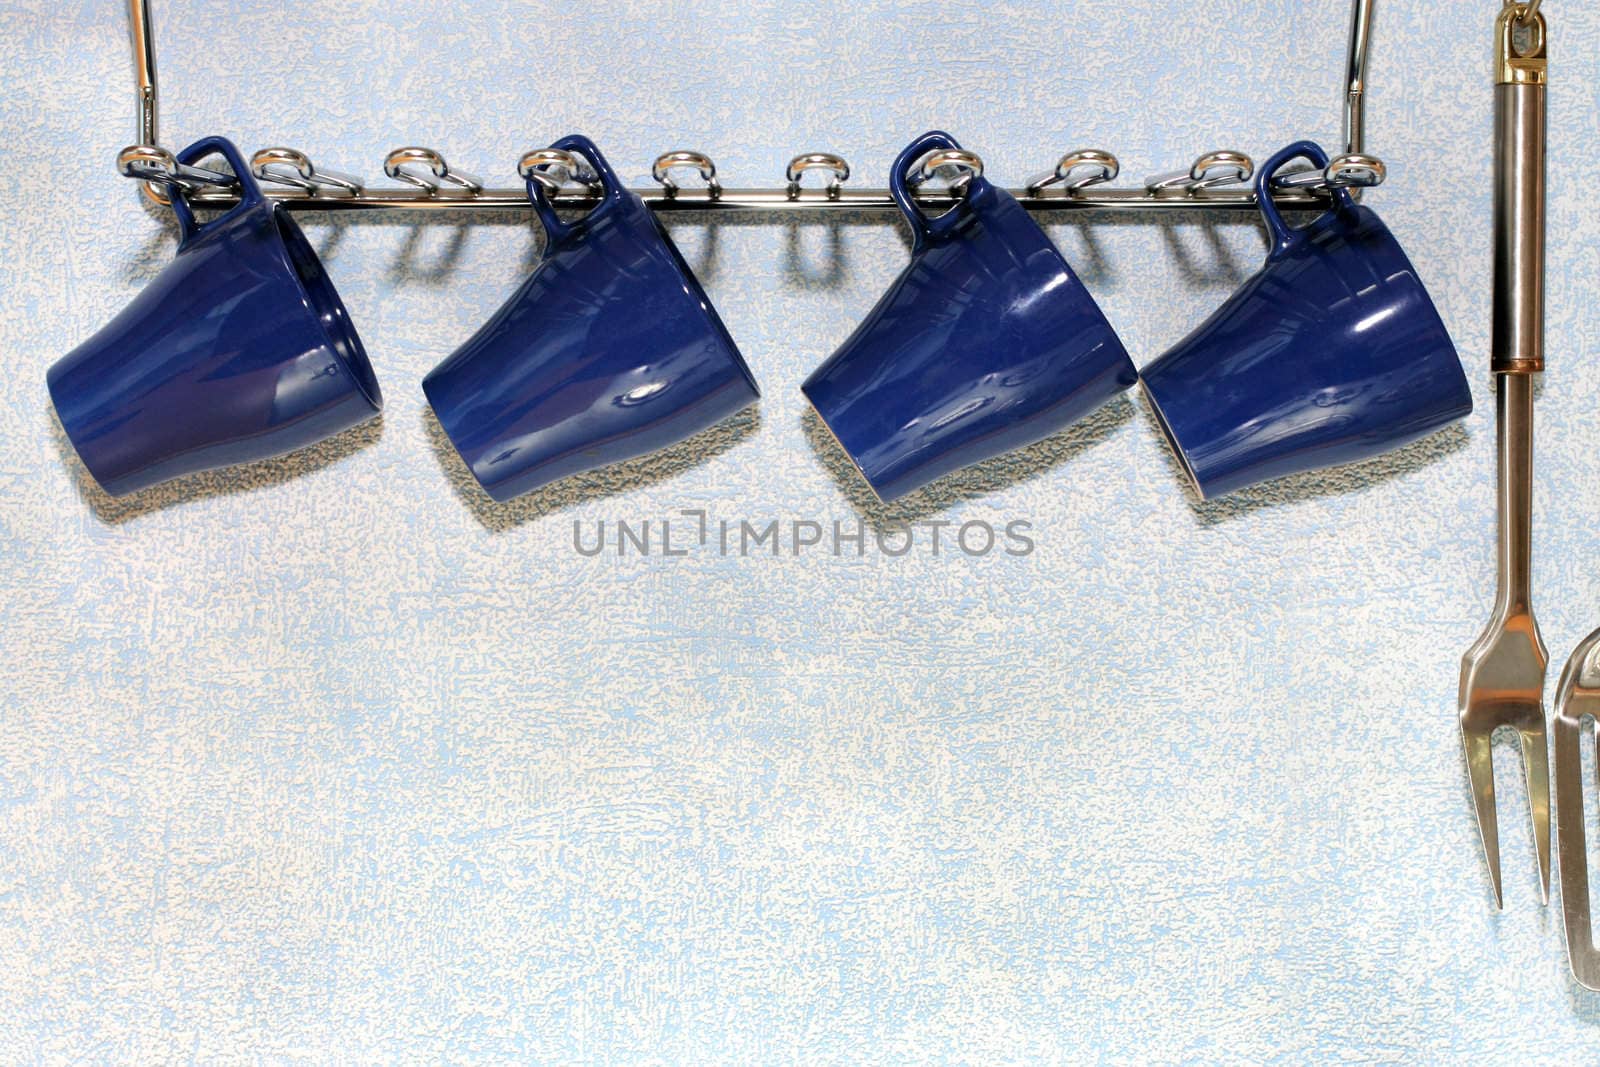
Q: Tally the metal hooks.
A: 10